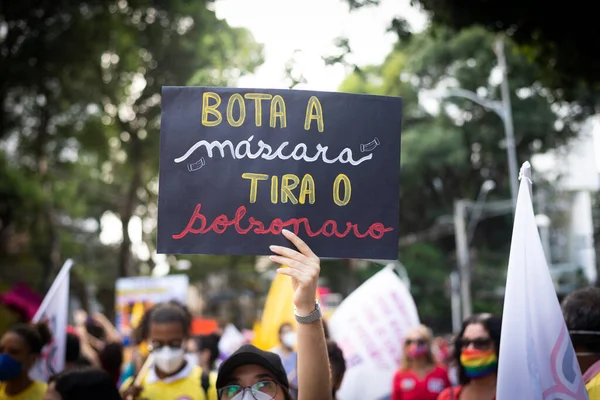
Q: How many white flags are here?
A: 3